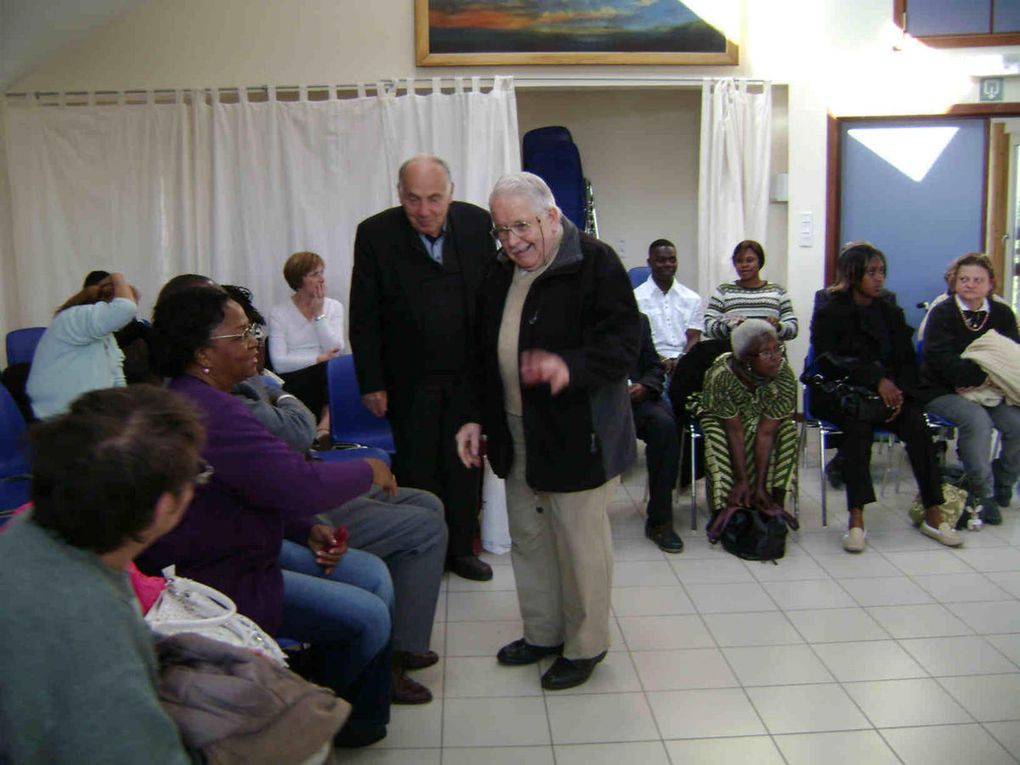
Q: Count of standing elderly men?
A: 2